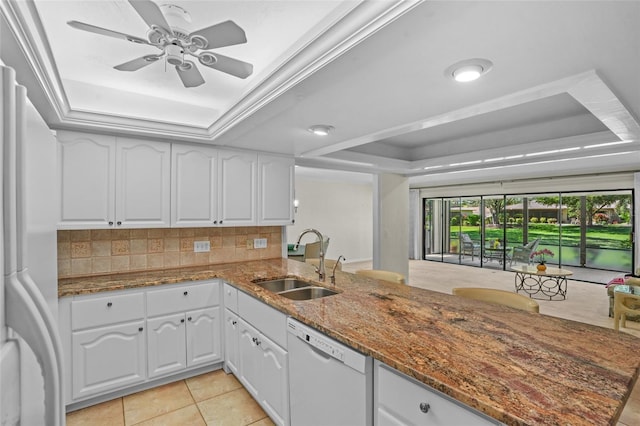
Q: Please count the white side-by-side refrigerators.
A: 1